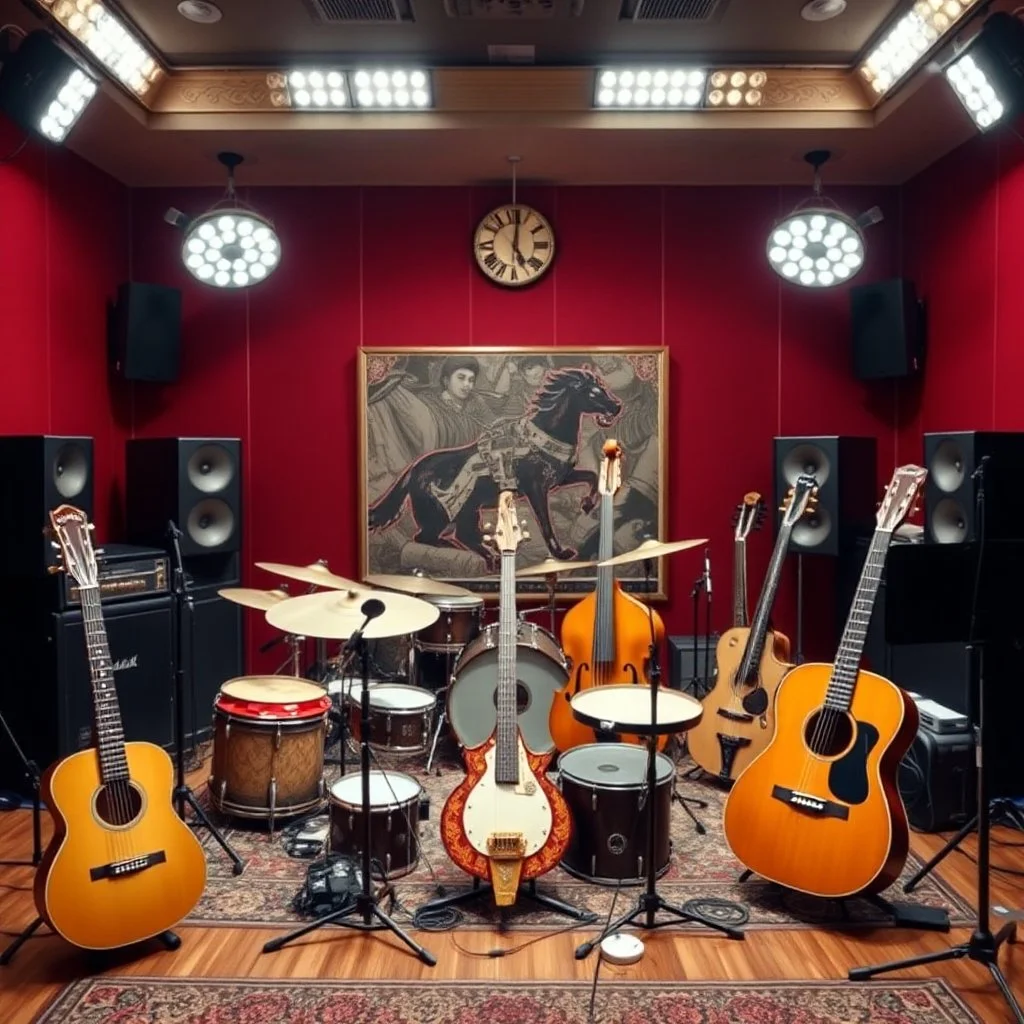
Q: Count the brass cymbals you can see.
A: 6